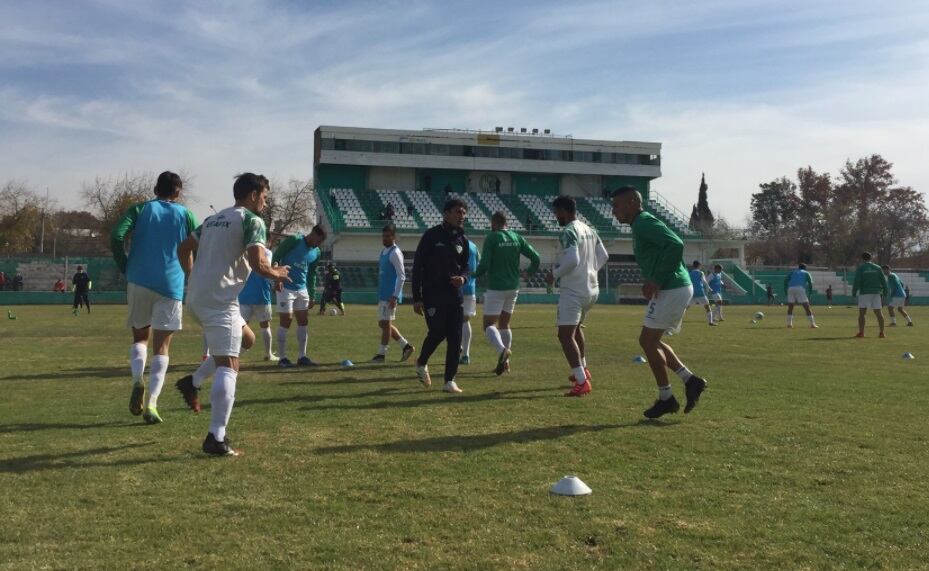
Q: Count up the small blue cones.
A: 2